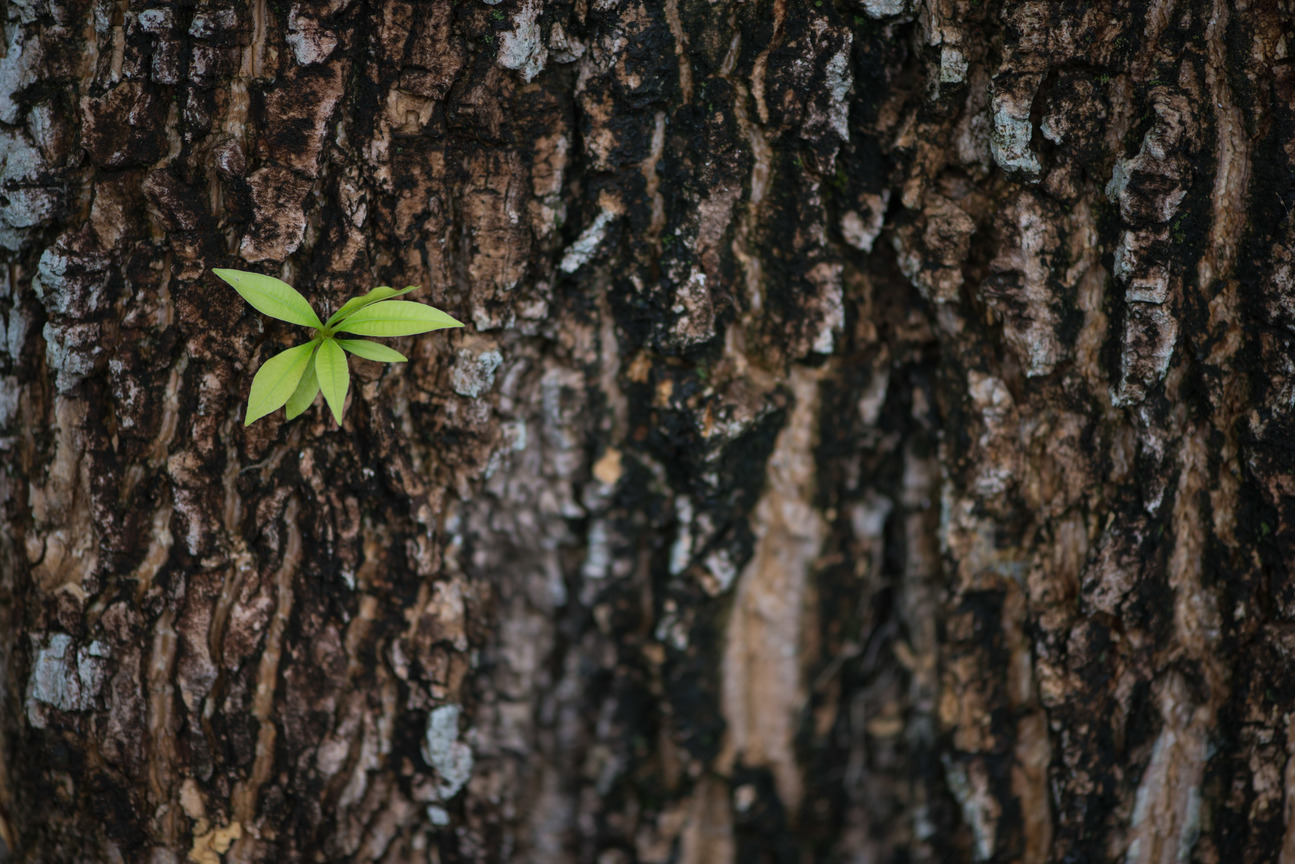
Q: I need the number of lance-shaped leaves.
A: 7